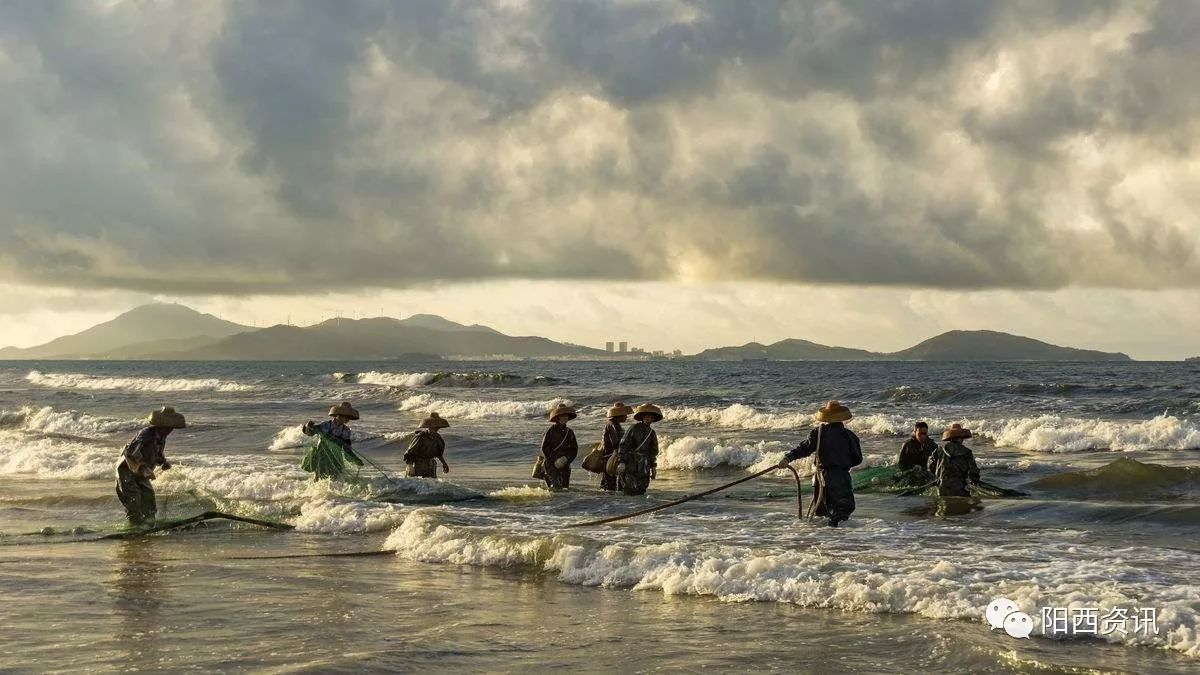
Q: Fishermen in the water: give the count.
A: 9